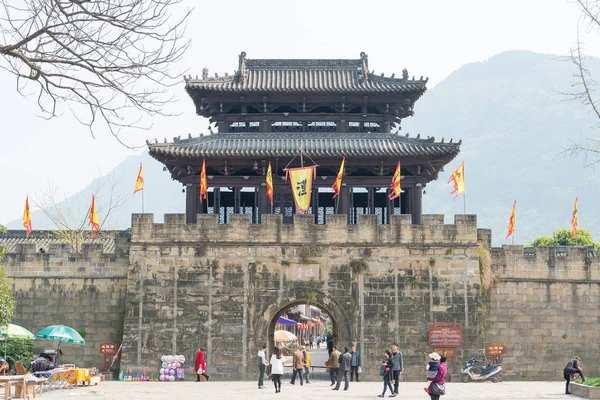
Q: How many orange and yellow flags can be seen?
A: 11